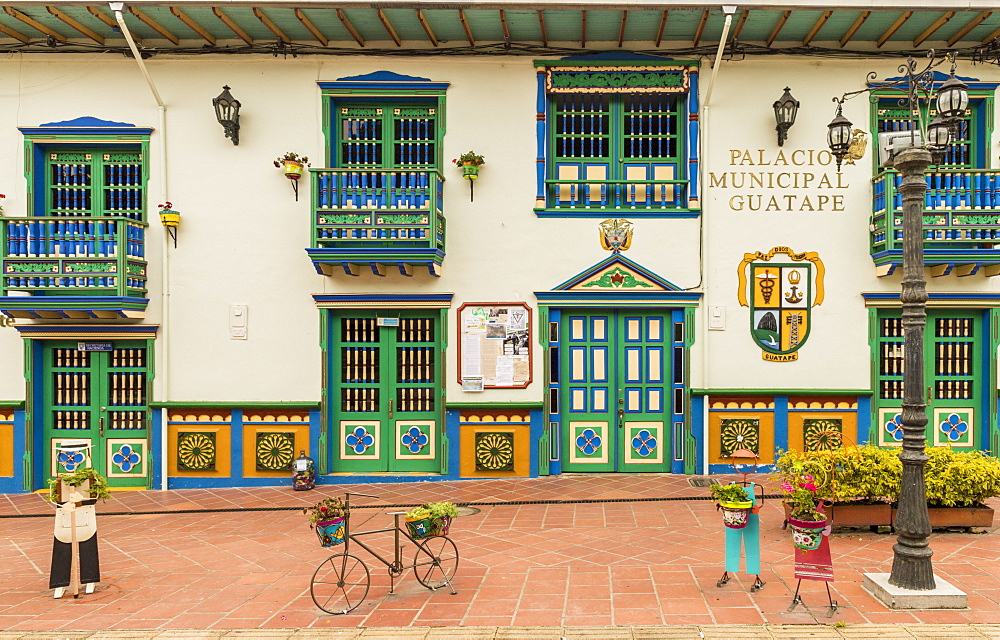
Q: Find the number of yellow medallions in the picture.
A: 5